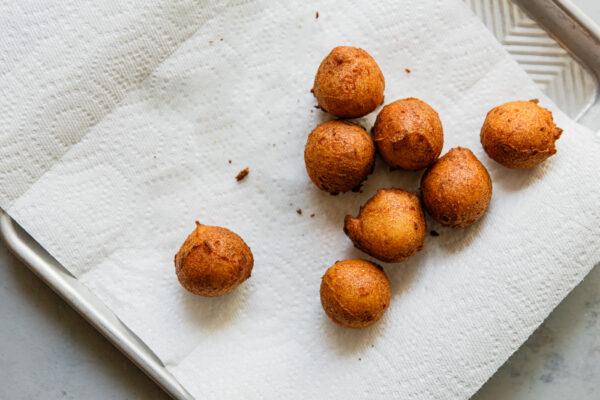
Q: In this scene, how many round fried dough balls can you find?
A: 8